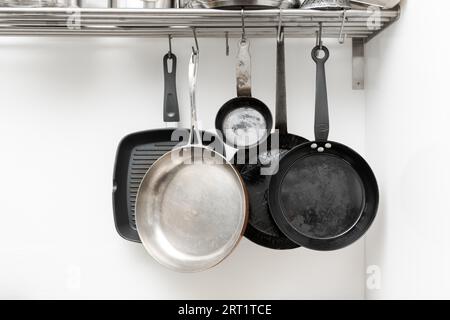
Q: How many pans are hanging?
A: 5